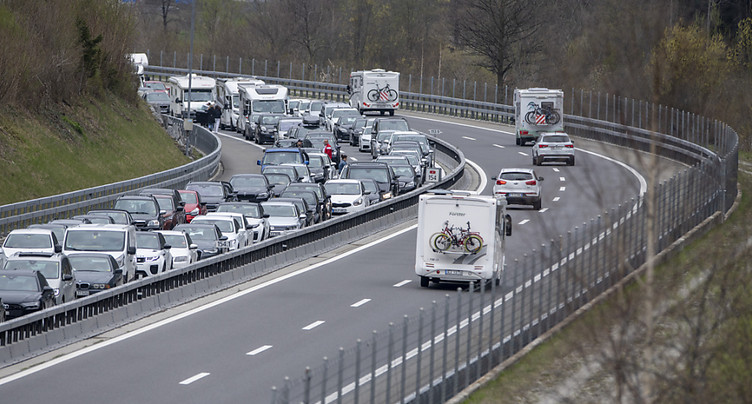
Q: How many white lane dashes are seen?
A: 14